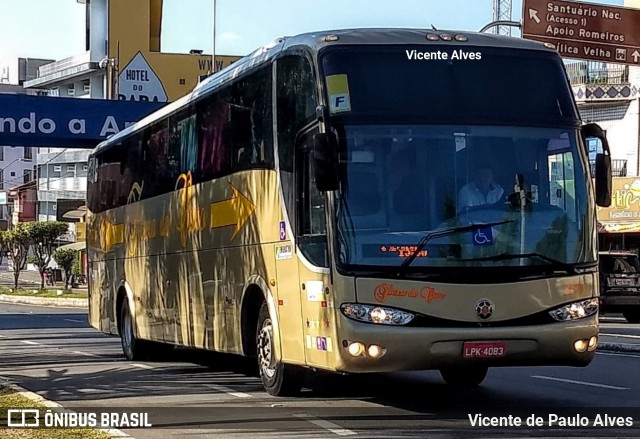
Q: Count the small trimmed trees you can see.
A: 3